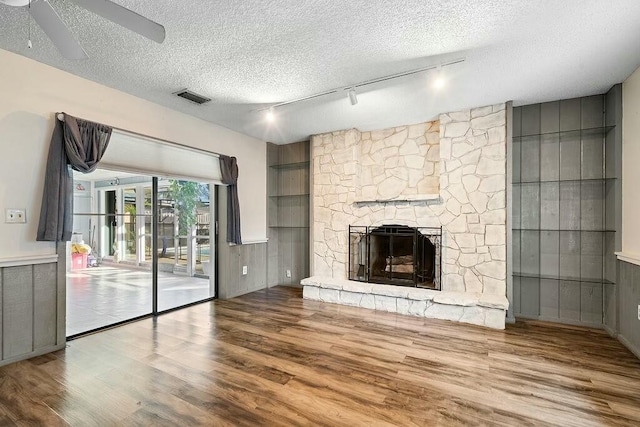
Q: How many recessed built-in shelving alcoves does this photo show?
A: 2